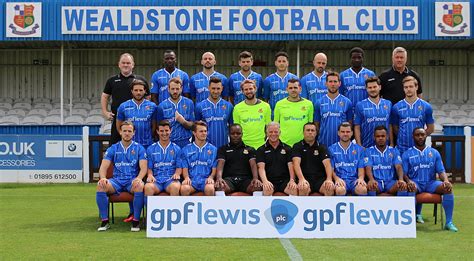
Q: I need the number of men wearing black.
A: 5